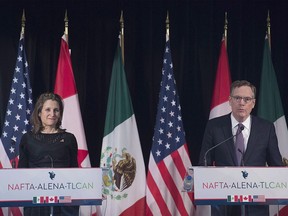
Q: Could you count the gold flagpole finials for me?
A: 6